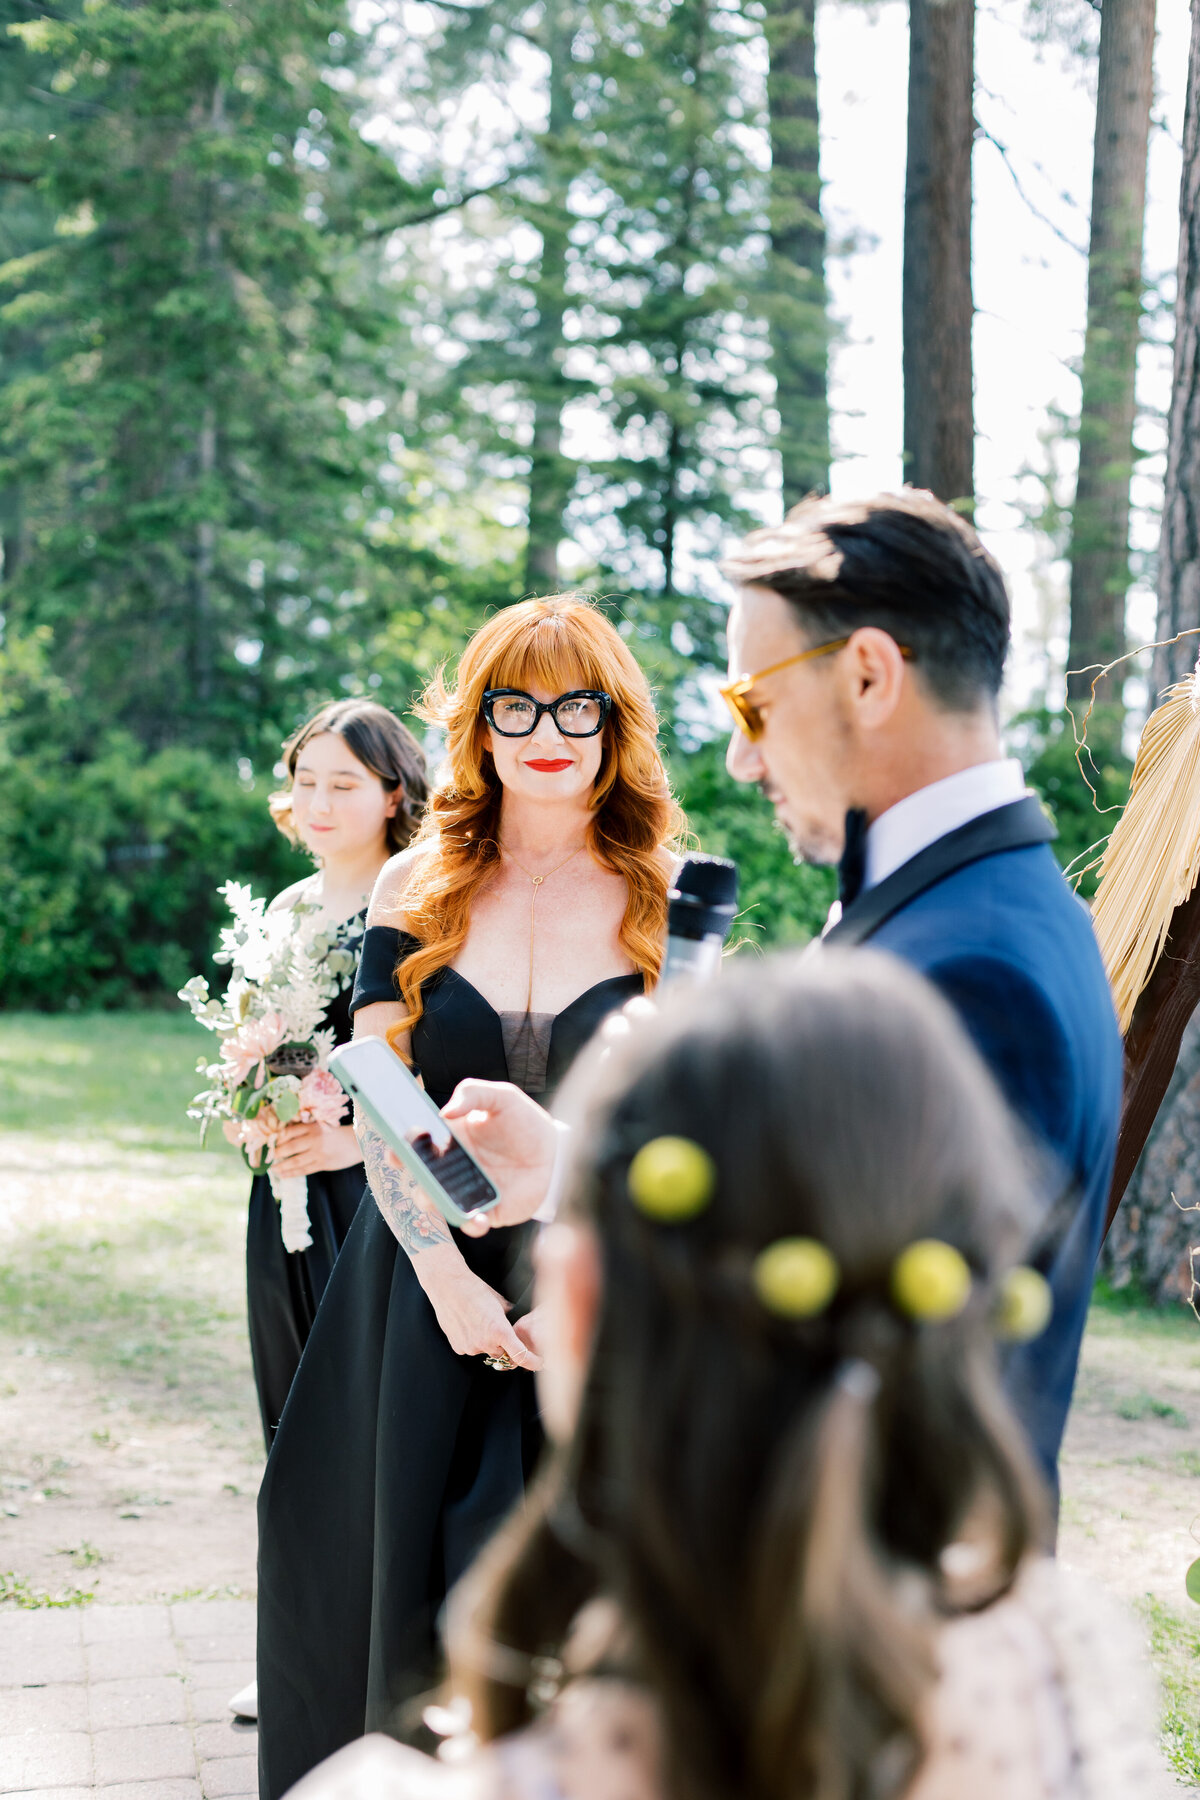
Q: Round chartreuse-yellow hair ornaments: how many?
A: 4